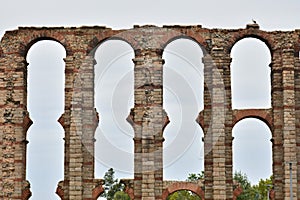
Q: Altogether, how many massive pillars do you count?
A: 5